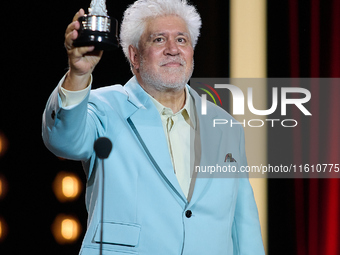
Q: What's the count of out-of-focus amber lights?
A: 5